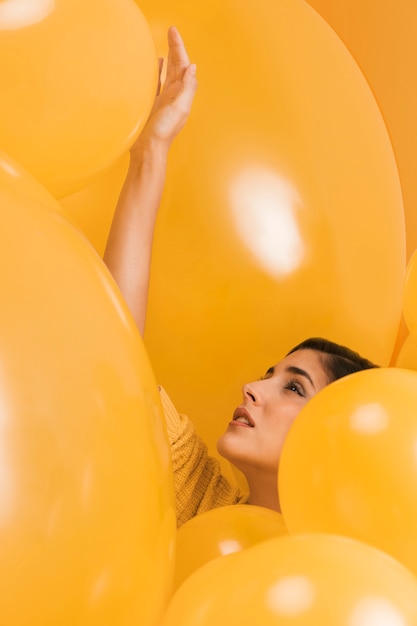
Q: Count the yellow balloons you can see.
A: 8